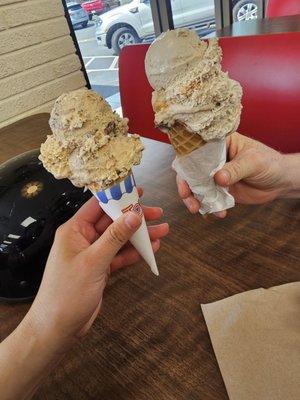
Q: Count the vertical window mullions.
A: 2